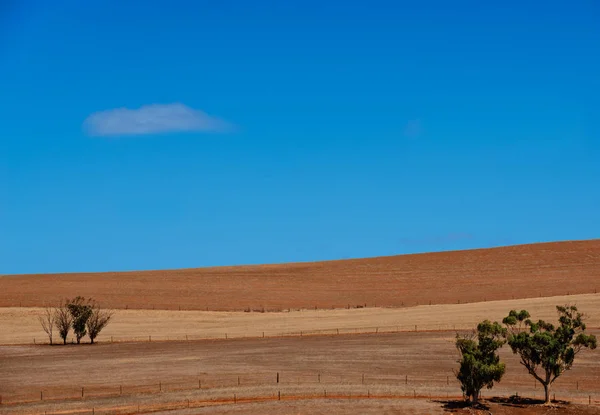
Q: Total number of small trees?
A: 4